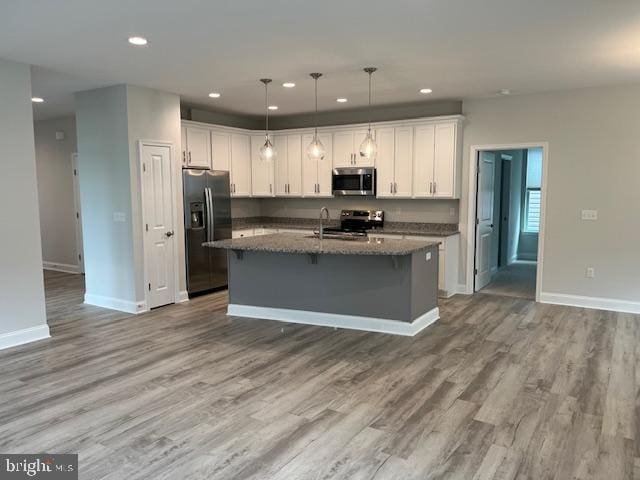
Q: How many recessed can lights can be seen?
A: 7